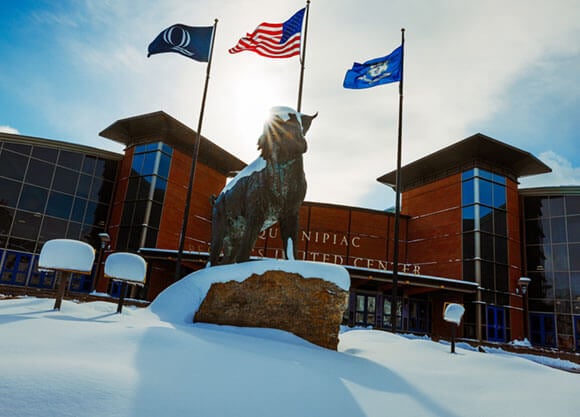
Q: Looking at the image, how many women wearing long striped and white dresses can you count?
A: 0